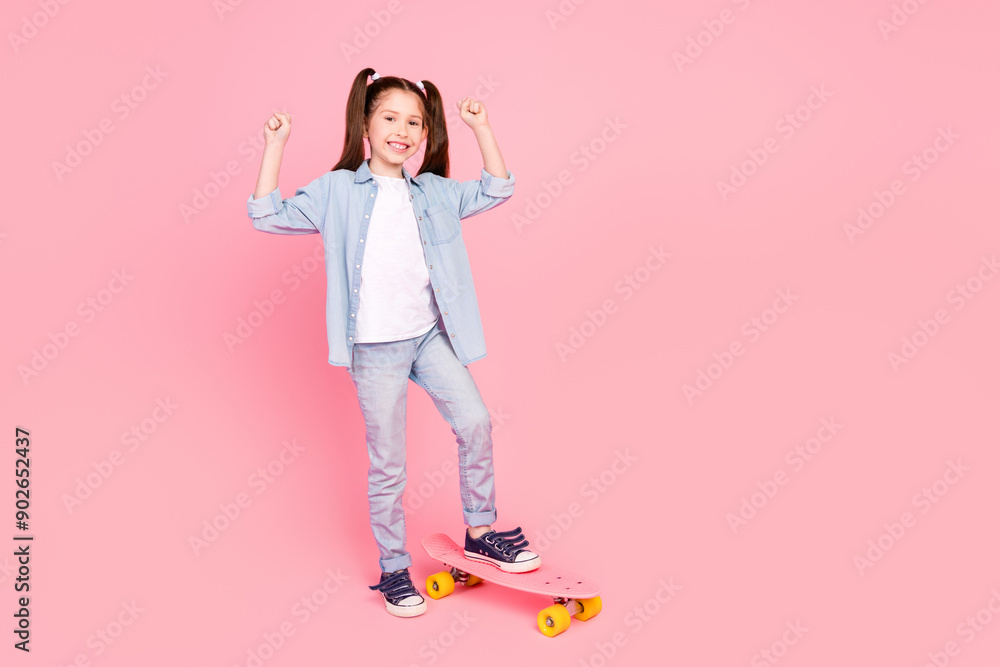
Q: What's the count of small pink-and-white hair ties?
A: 2